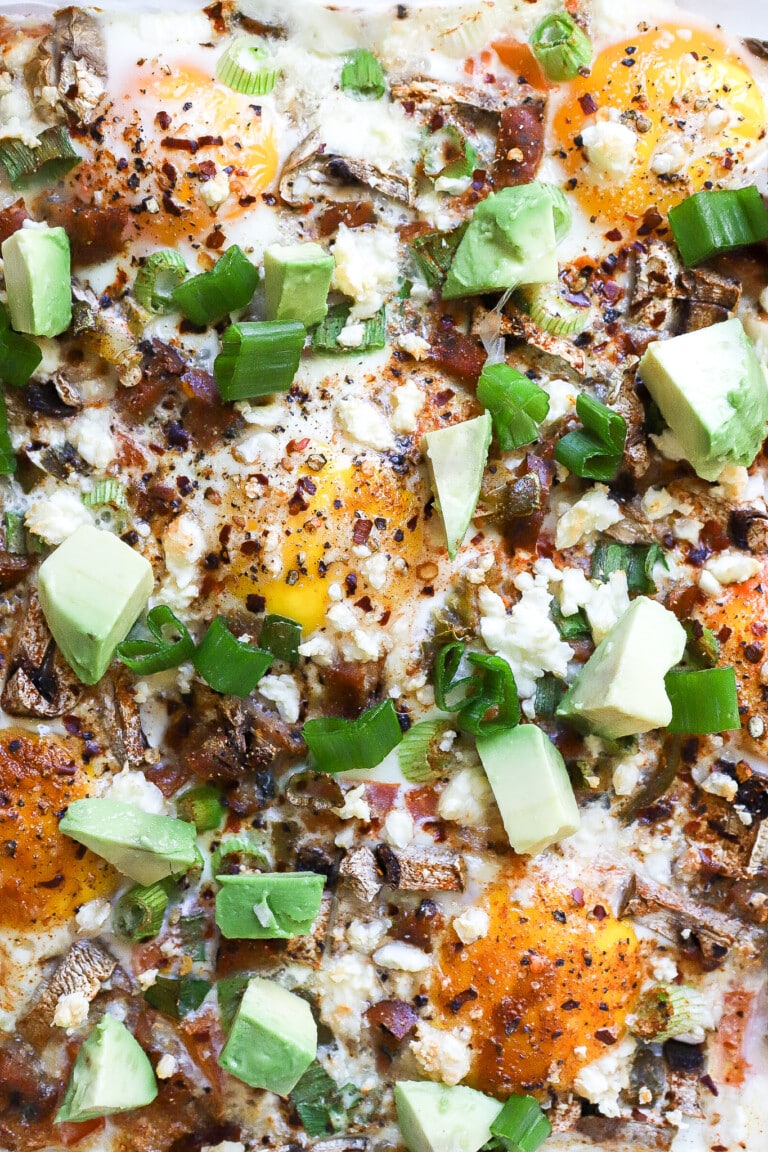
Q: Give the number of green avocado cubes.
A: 13